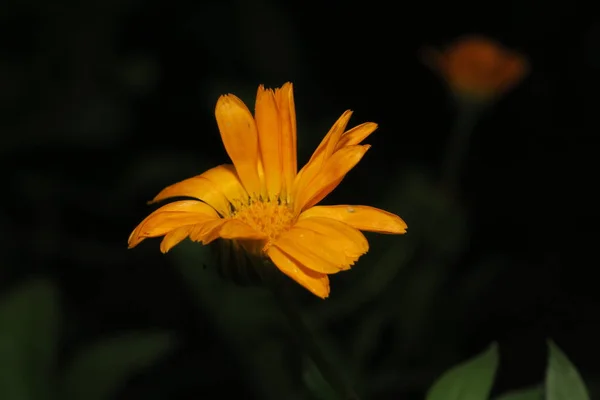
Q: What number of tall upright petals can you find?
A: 3